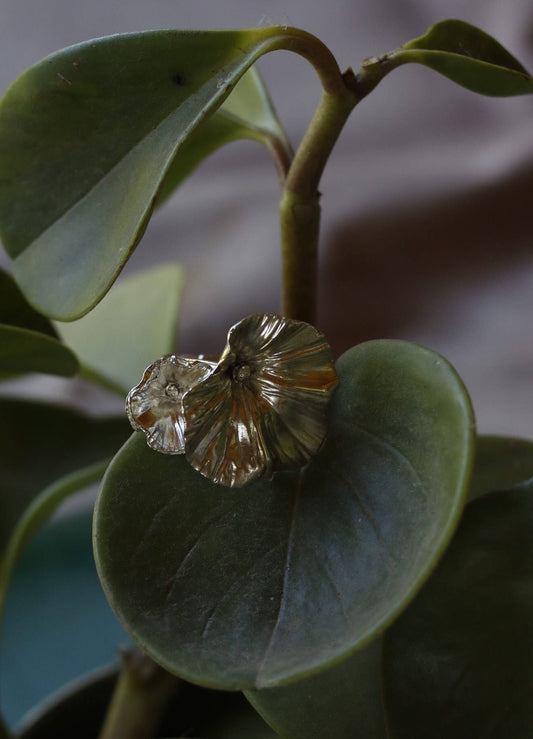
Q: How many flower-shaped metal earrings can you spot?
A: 2